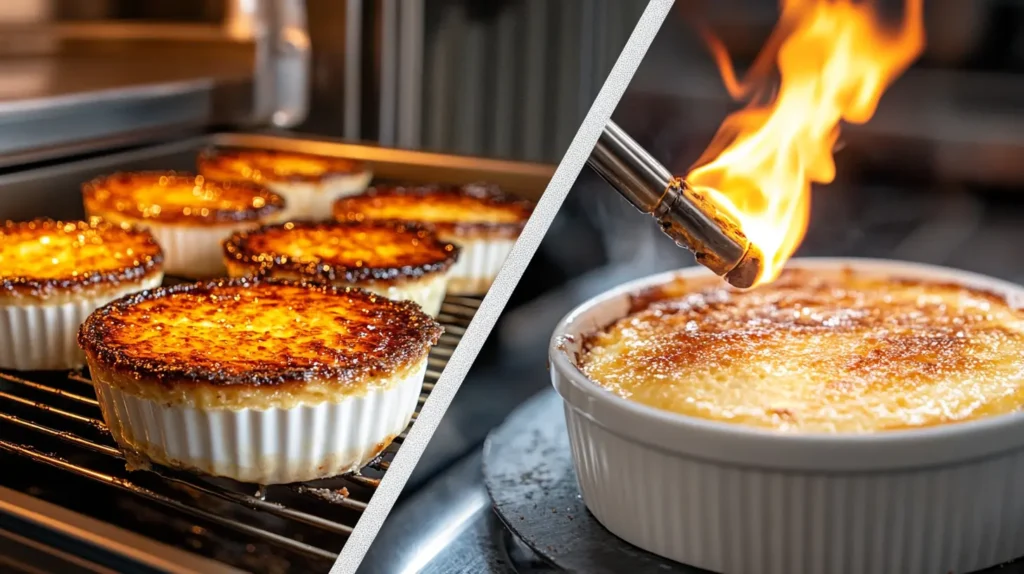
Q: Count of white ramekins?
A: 7